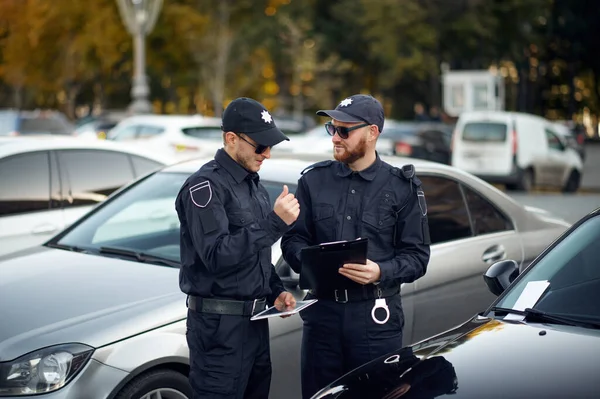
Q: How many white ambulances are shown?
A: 0